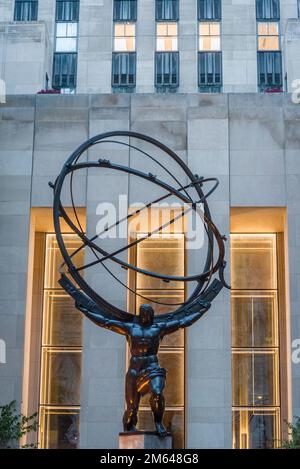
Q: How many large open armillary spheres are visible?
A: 1